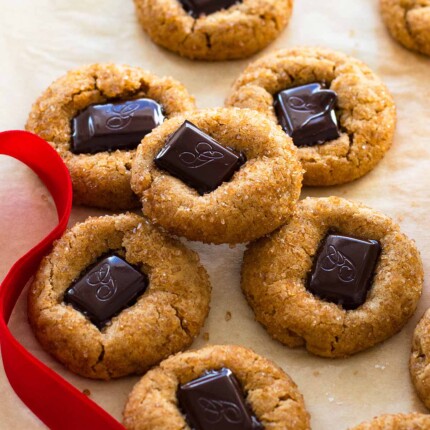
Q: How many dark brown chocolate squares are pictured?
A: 7